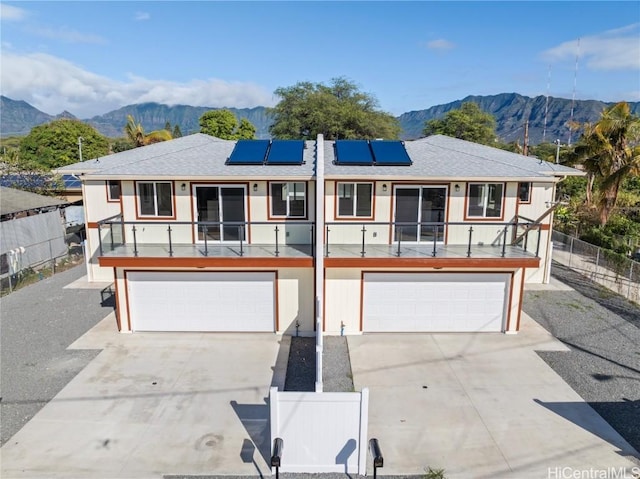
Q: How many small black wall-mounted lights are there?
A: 4